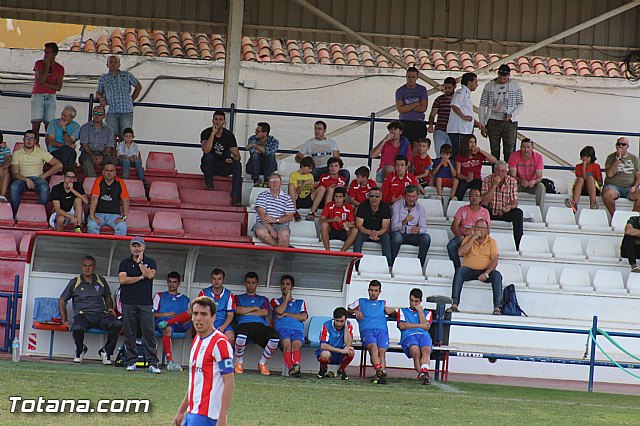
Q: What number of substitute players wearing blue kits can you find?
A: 7